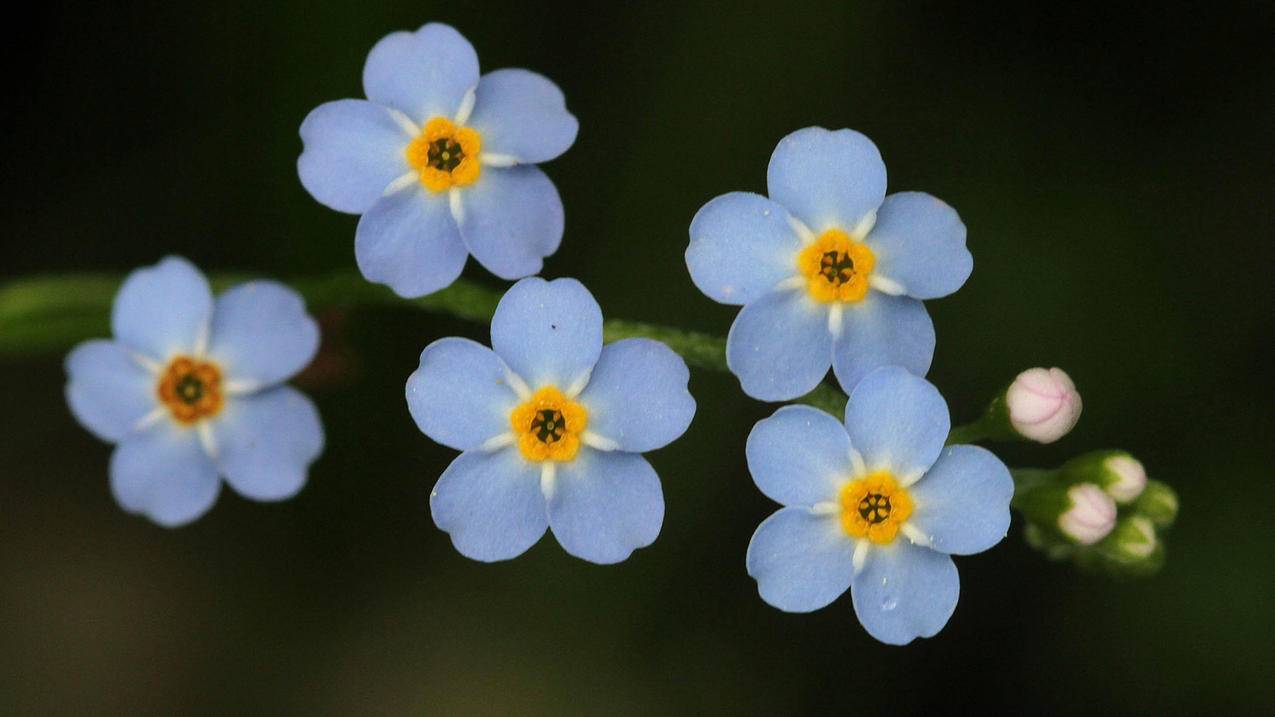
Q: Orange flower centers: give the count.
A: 5